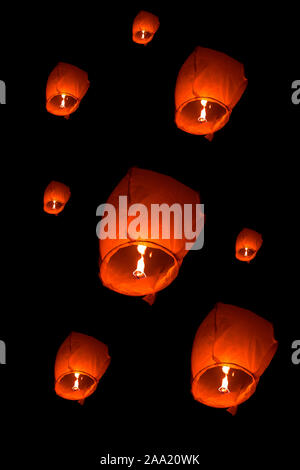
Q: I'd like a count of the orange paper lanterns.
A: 8